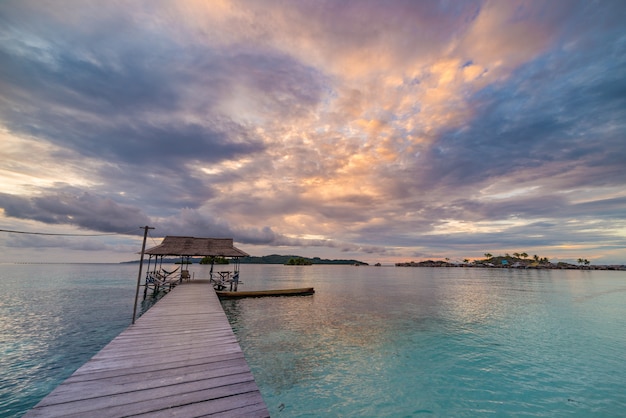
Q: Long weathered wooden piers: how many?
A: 1